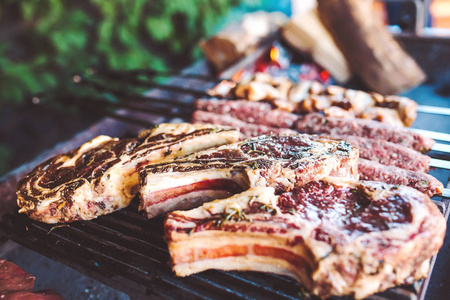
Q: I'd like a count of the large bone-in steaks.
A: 3